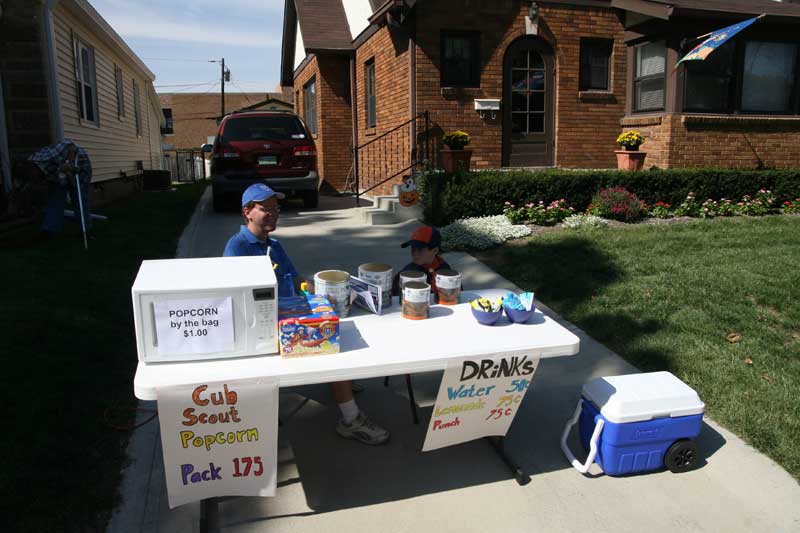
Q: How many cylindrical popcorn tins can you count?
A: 5